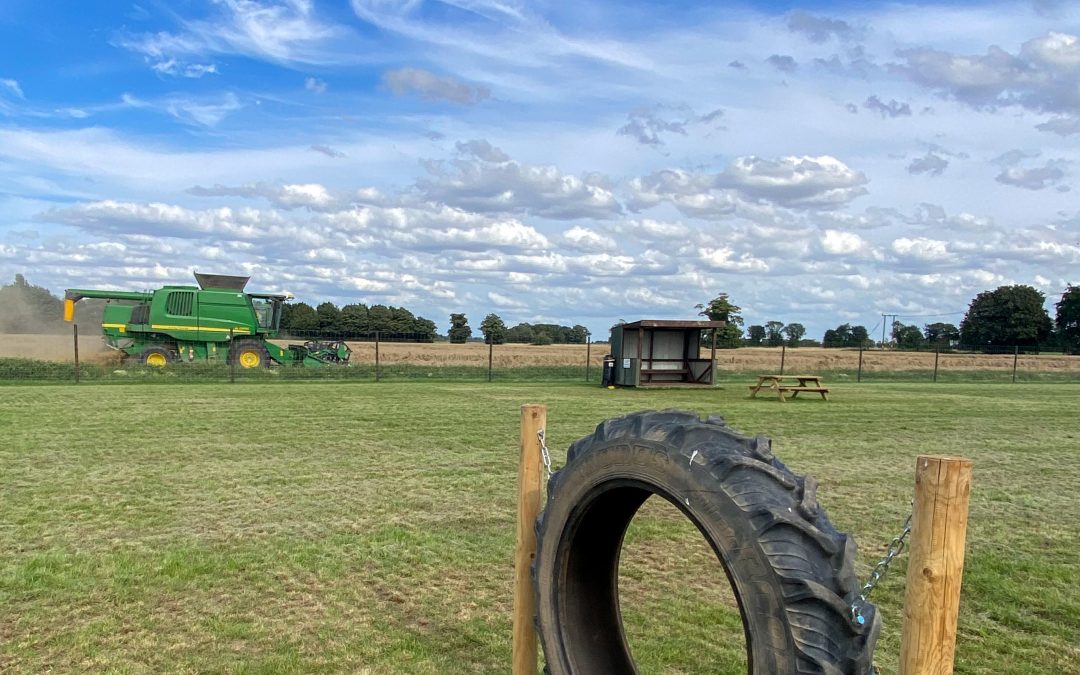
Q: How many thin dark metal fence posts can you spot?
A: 9